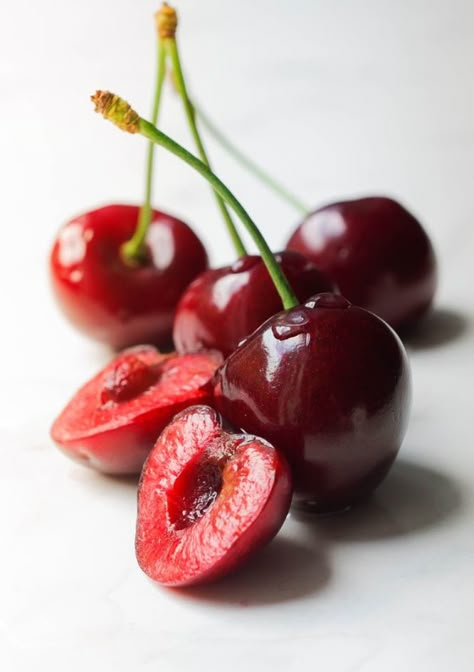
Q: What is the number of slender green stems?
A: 4